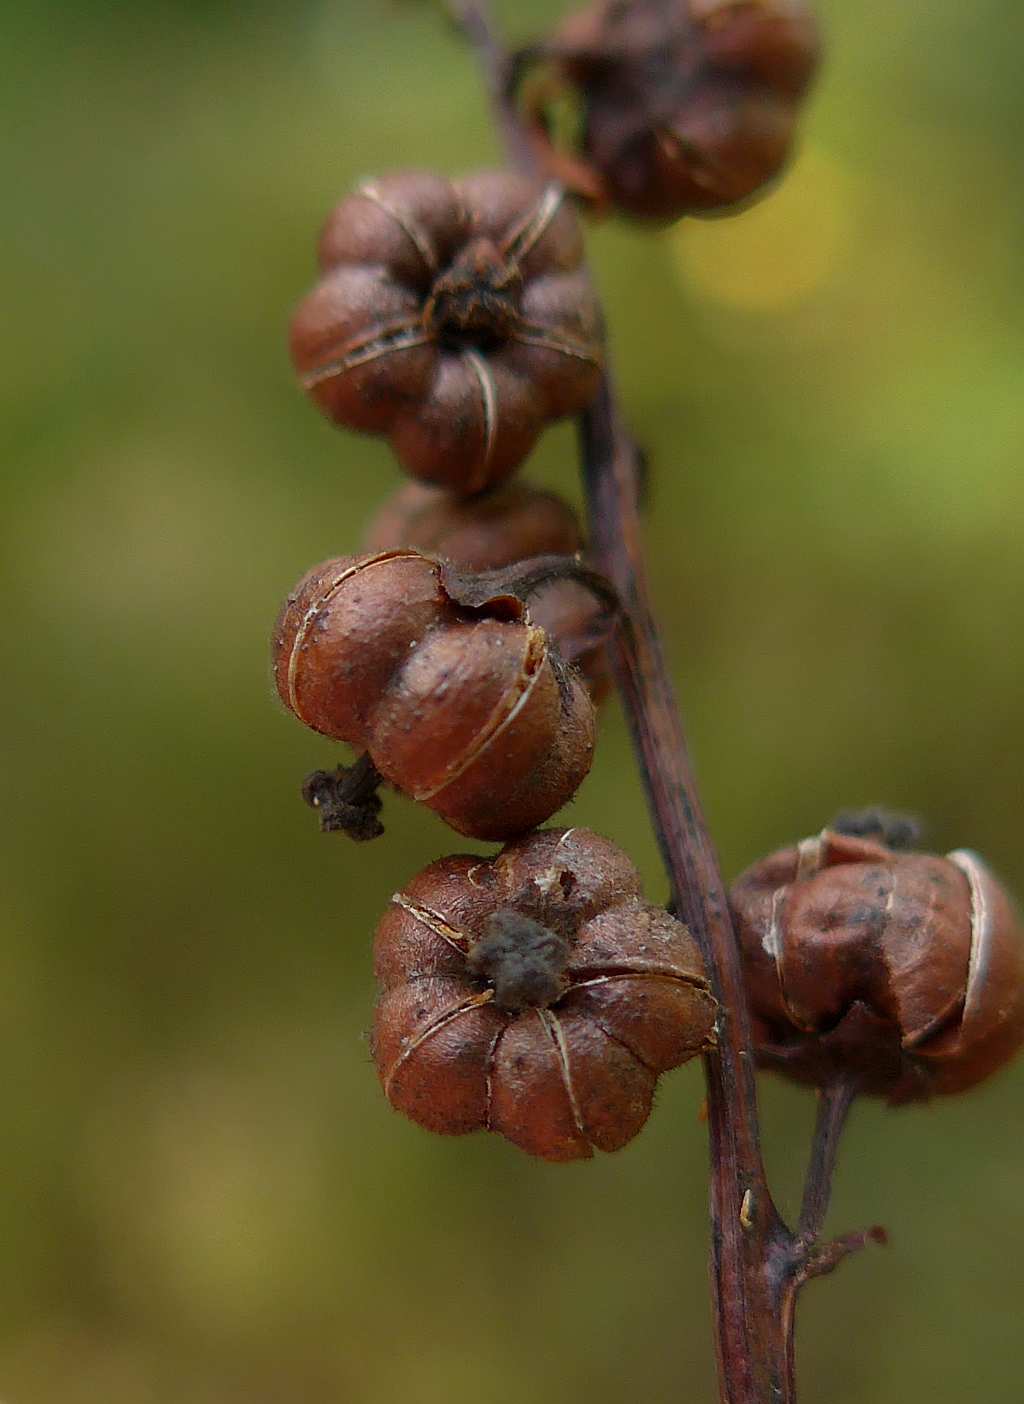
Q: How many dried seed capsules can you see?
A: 6